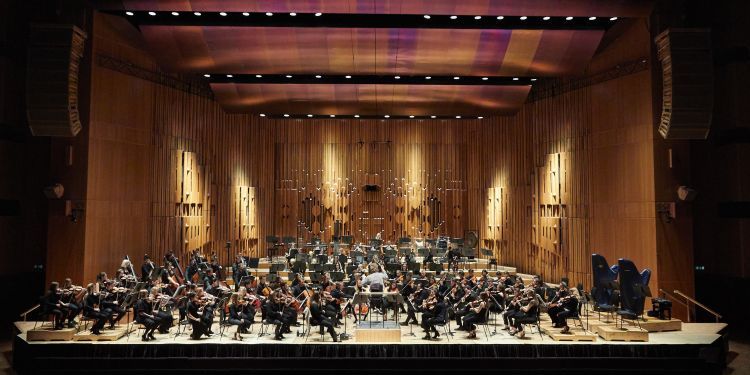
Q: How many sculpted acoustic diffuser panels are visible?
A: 4